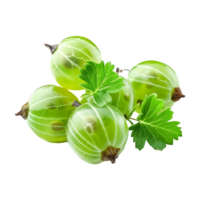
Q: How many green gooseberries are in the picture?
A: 5